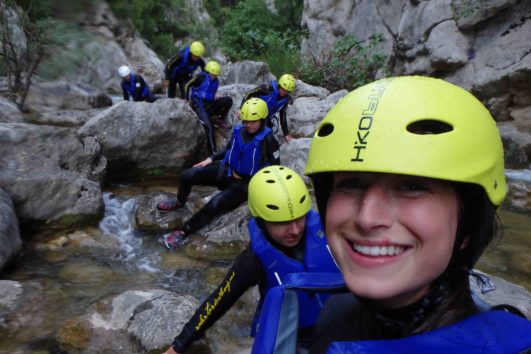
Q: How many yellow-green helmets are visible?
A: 6